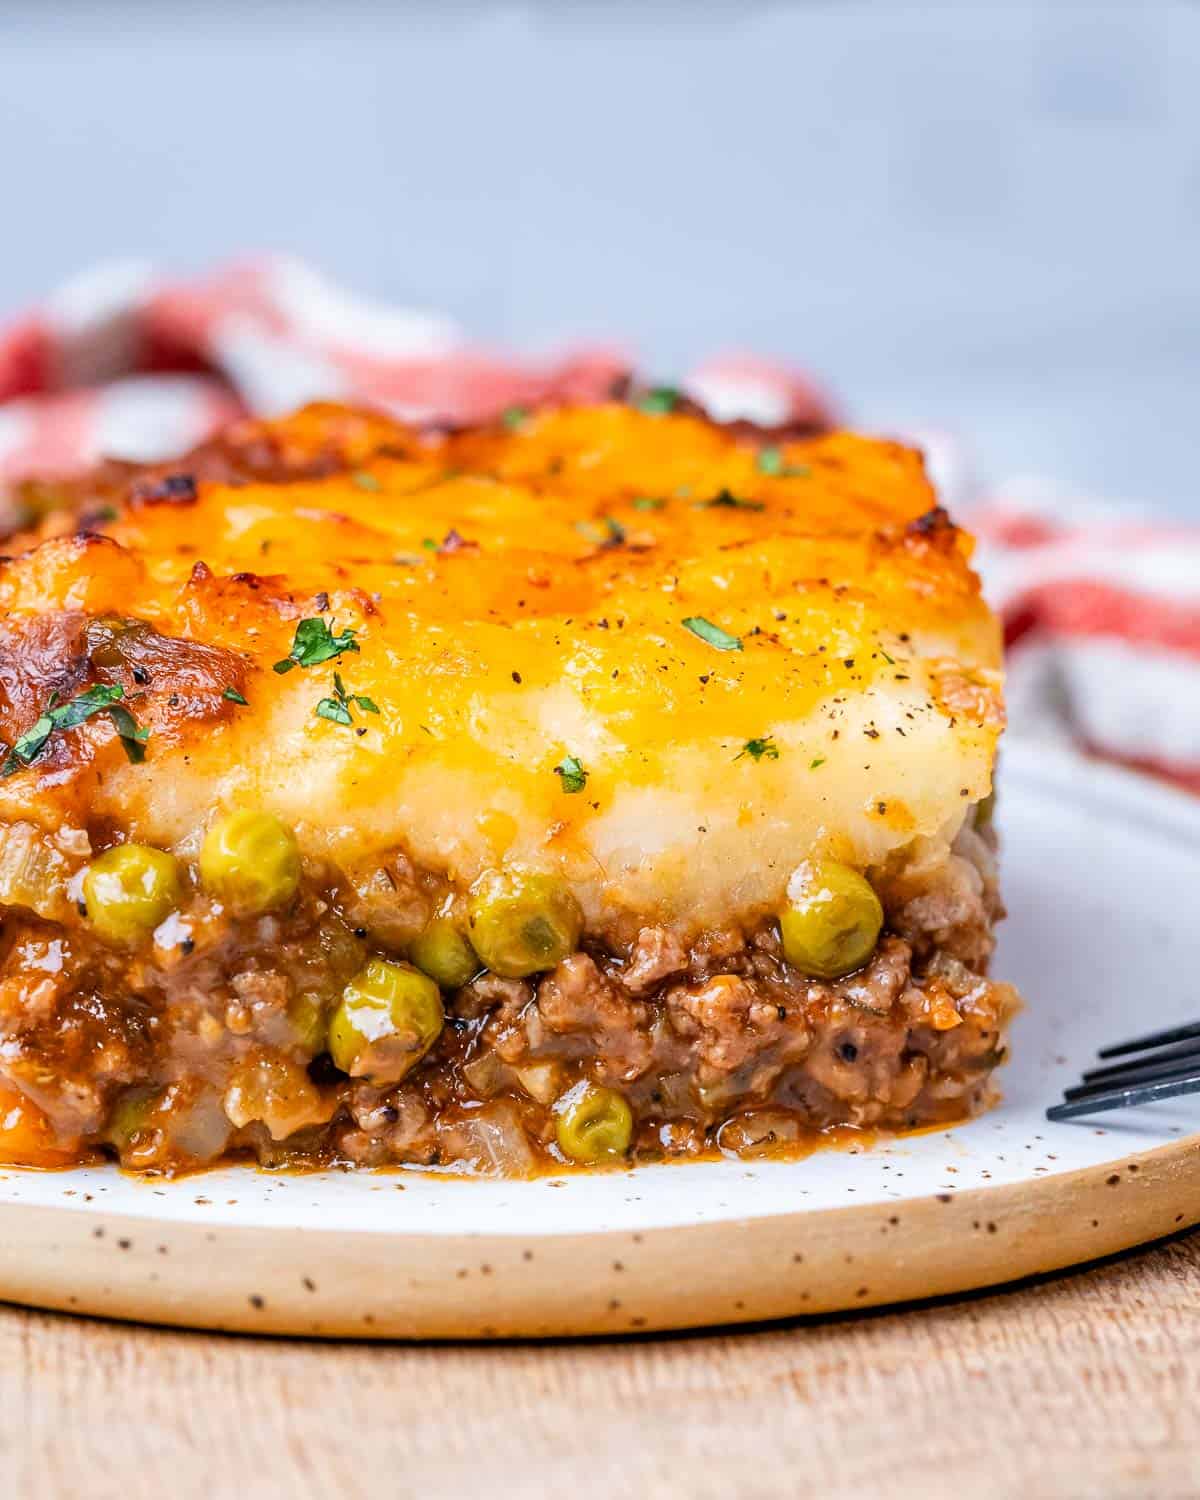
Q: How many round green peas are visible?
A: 7